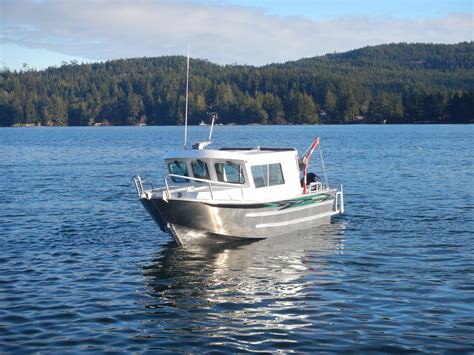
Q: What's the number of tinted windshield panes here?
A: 3